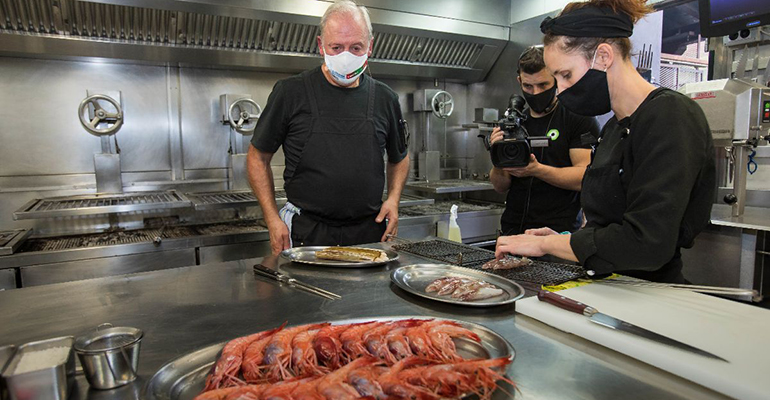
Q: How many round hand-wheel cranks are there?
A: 3